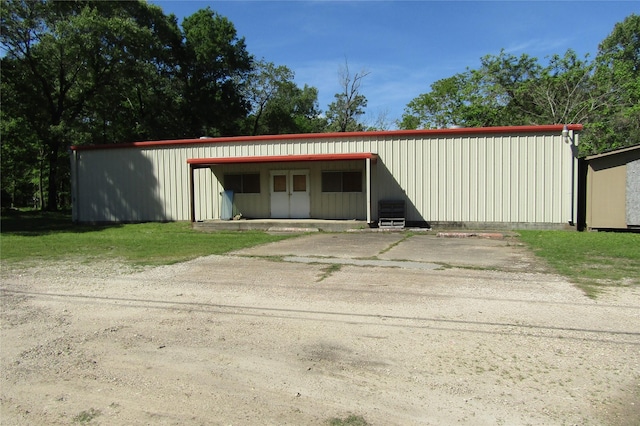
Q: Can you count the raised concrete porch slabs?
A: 1